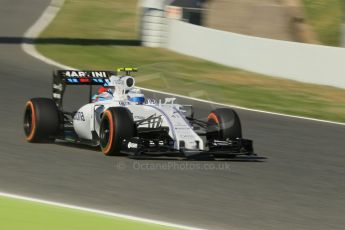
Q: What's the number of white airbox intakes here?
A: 1